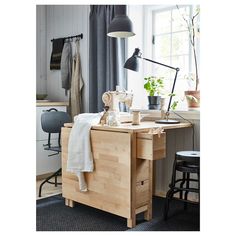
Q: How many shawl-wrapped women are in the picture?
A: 0